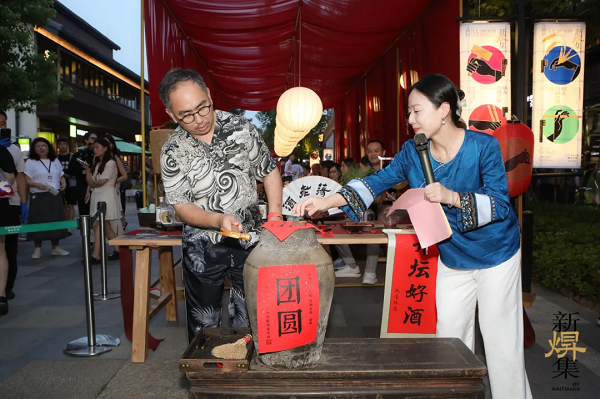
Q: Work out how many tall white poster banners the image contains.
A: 2